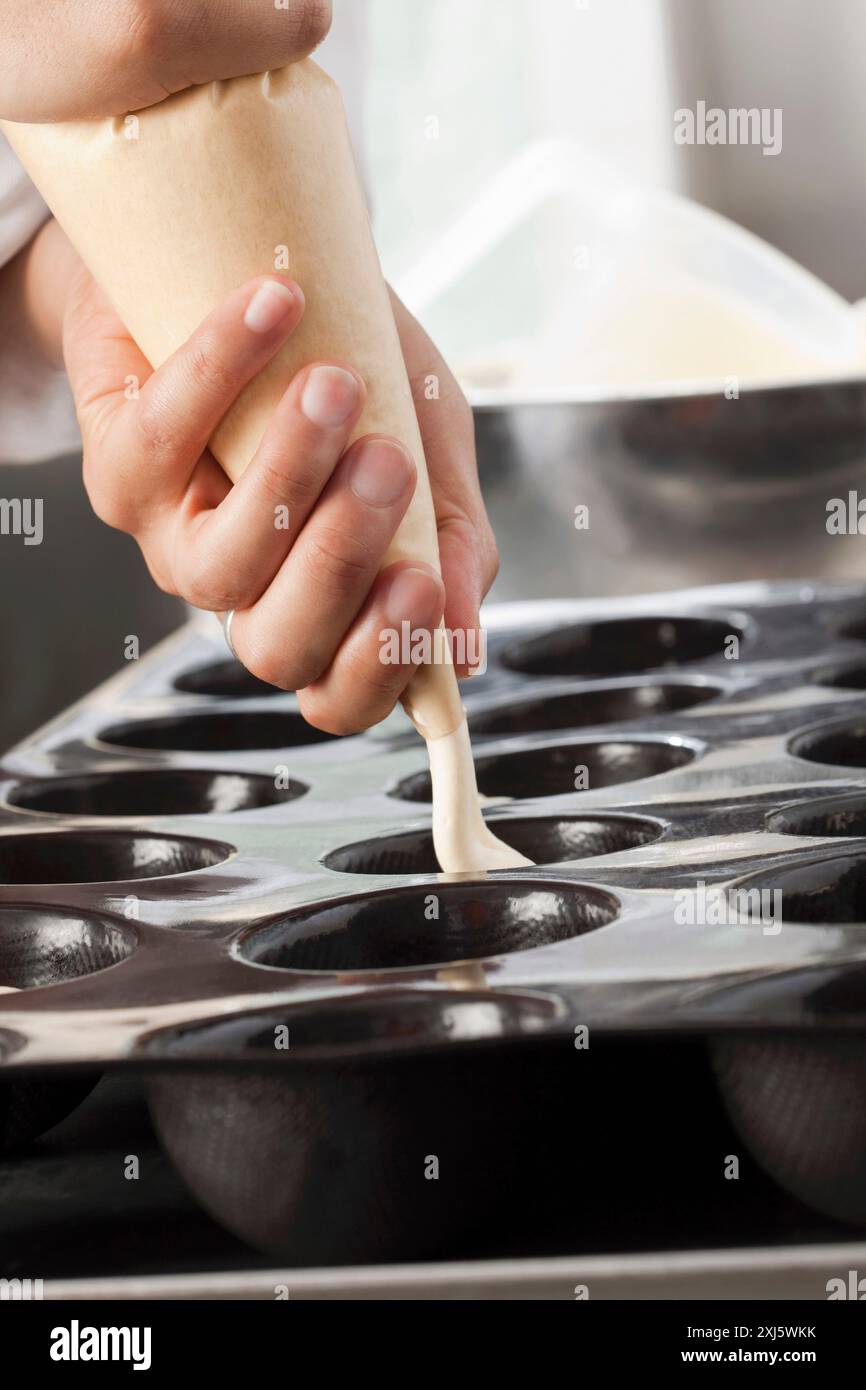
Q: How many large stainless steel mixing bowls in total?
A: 1